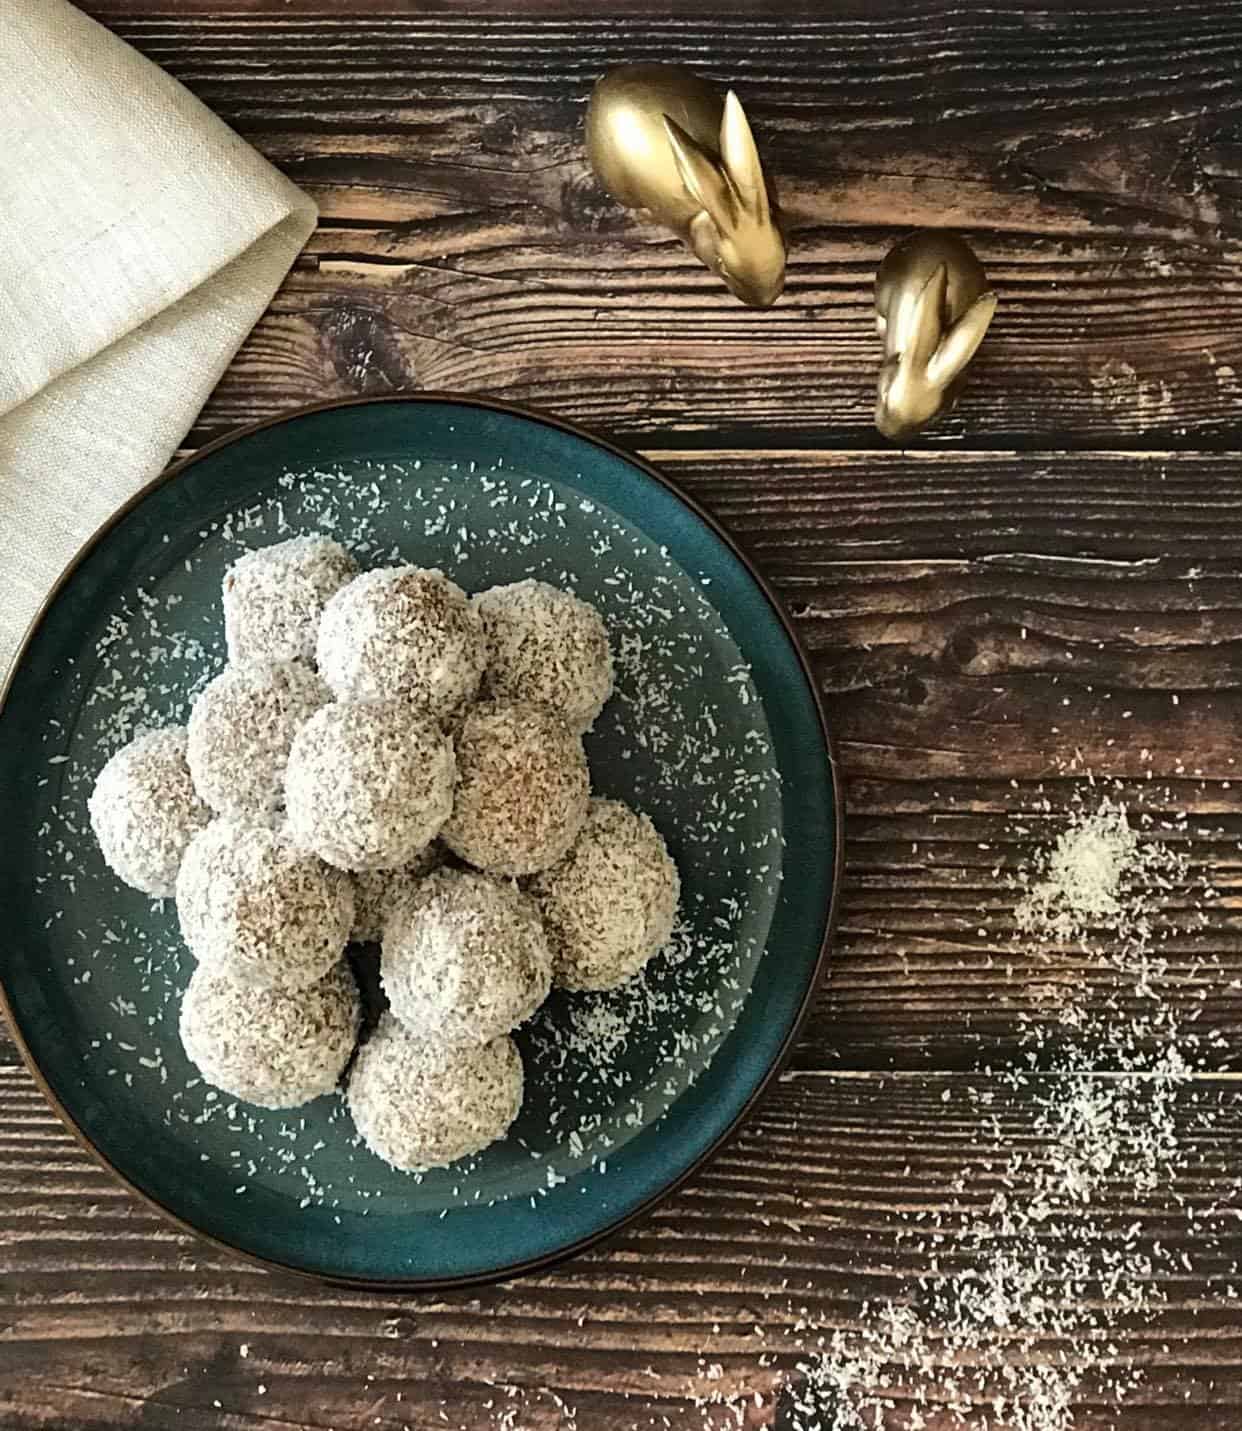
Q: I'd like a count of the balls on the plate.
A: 13